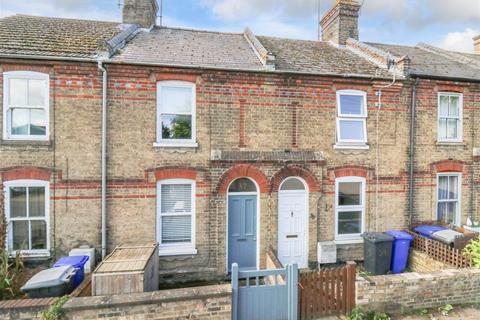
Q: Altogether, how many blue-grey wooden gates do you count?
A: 1